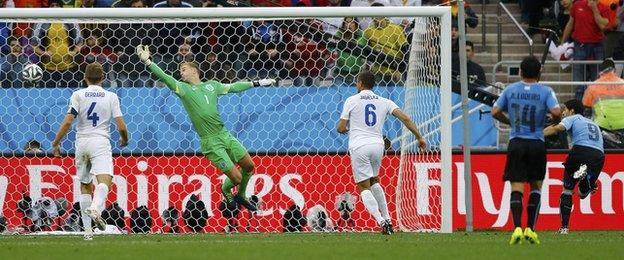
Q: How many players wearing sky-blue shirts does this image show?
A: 2